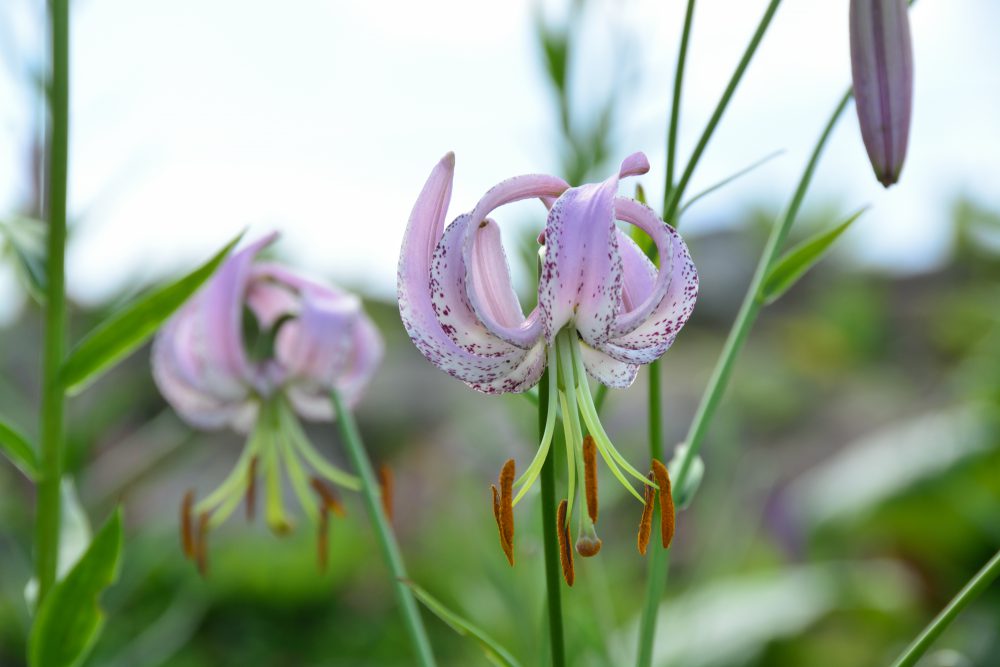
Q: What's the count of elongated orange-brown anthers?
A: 12